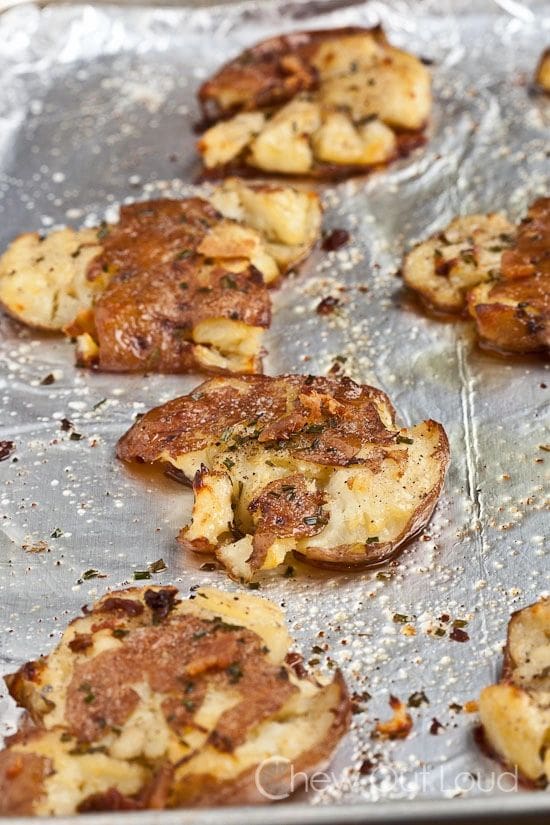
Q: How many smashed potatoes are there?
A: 7